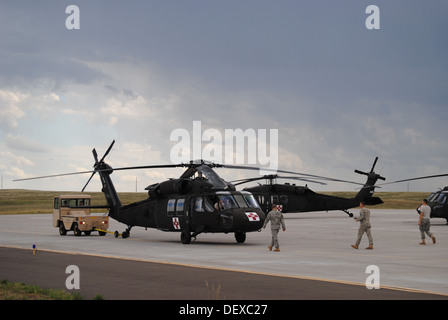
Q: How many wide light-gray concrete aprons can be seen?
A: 1